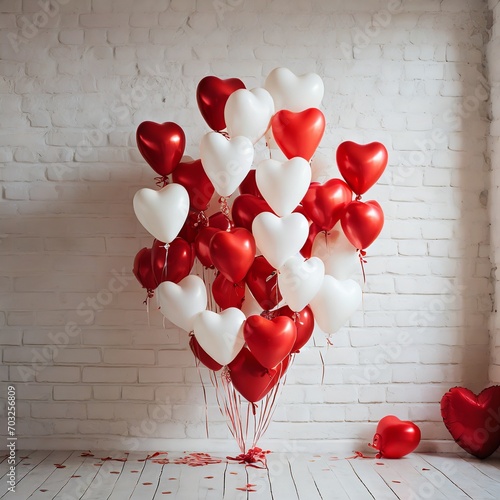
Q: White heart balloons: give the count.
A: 11